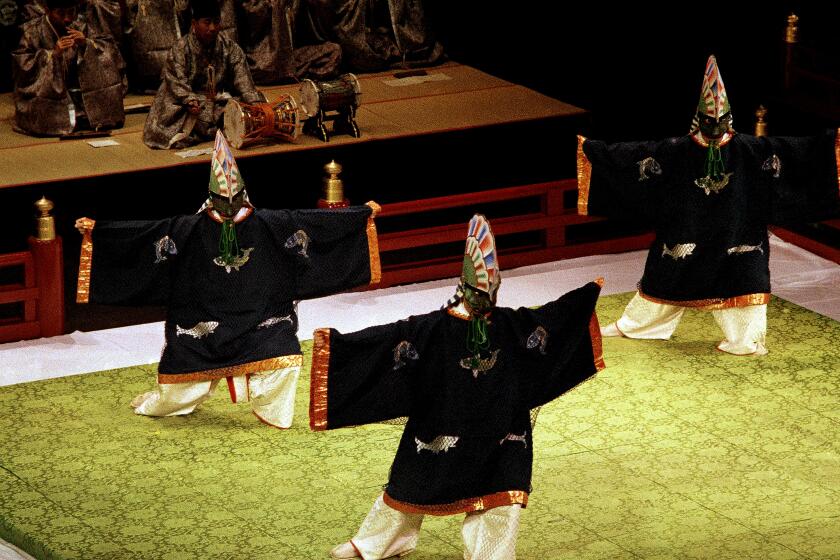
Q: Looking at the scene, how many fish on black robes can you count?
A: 15